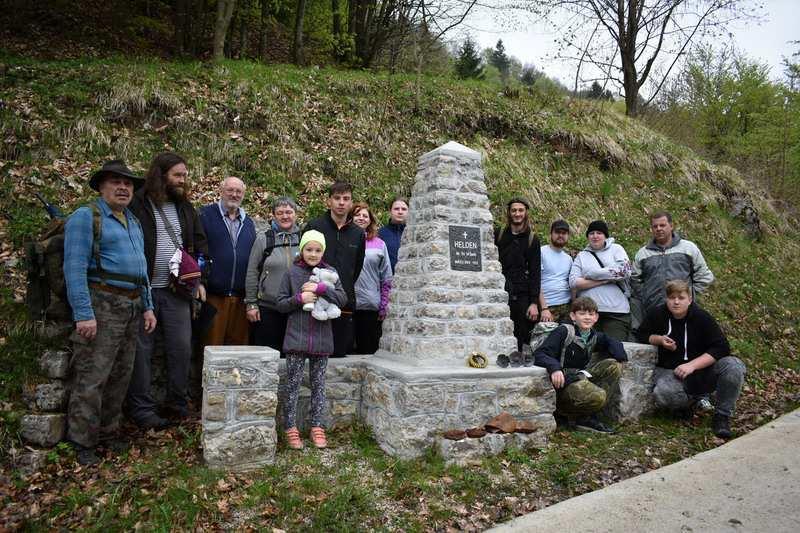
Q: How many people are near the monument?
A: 14